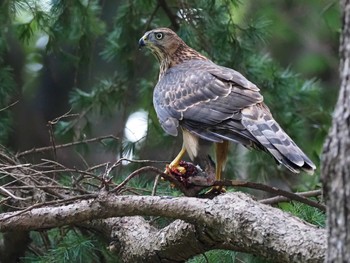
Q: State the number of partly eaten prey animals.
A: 1